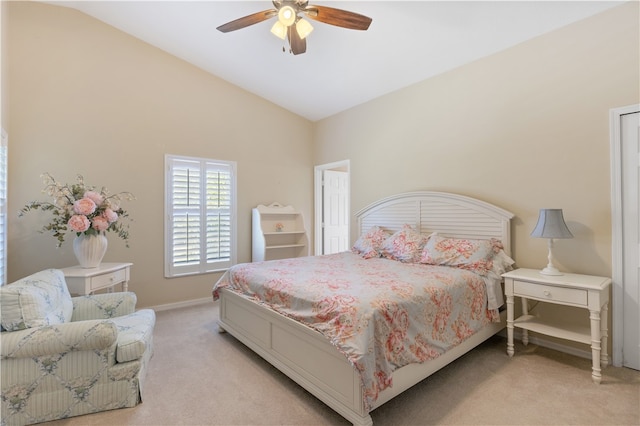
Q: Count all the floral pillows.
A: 3